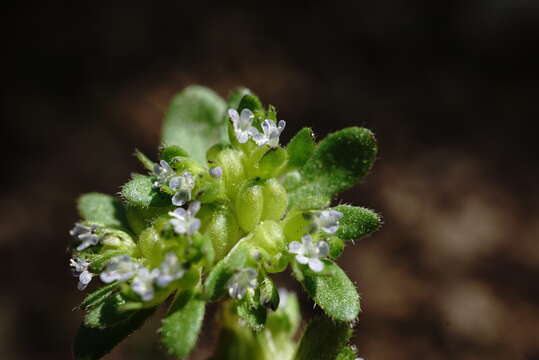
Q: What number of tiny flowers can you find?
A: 13